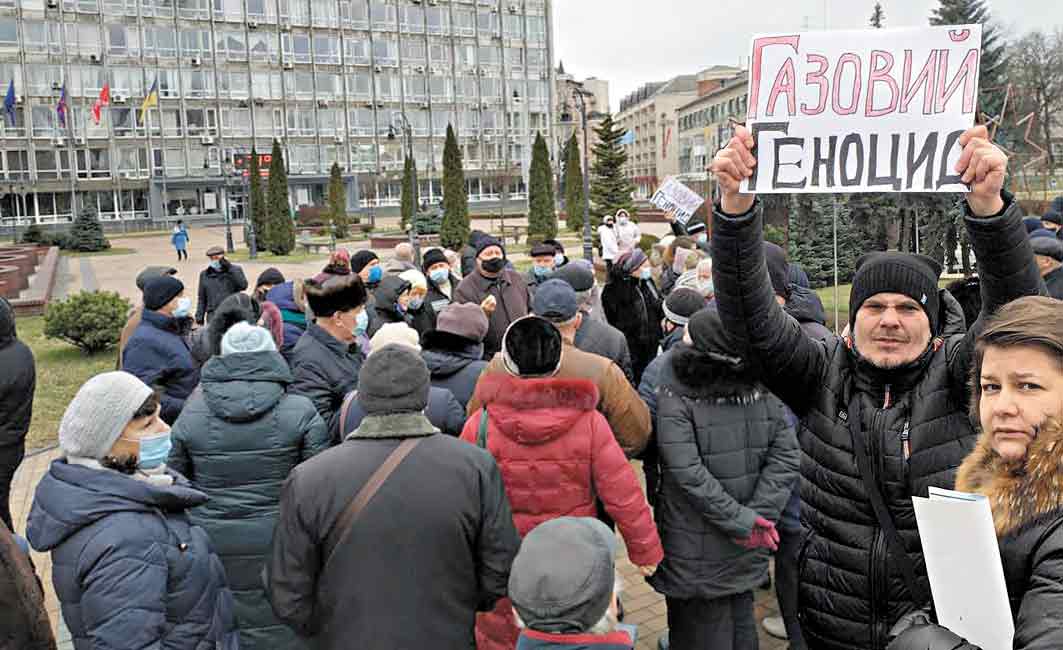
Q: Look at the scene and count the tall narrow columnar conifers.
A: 7